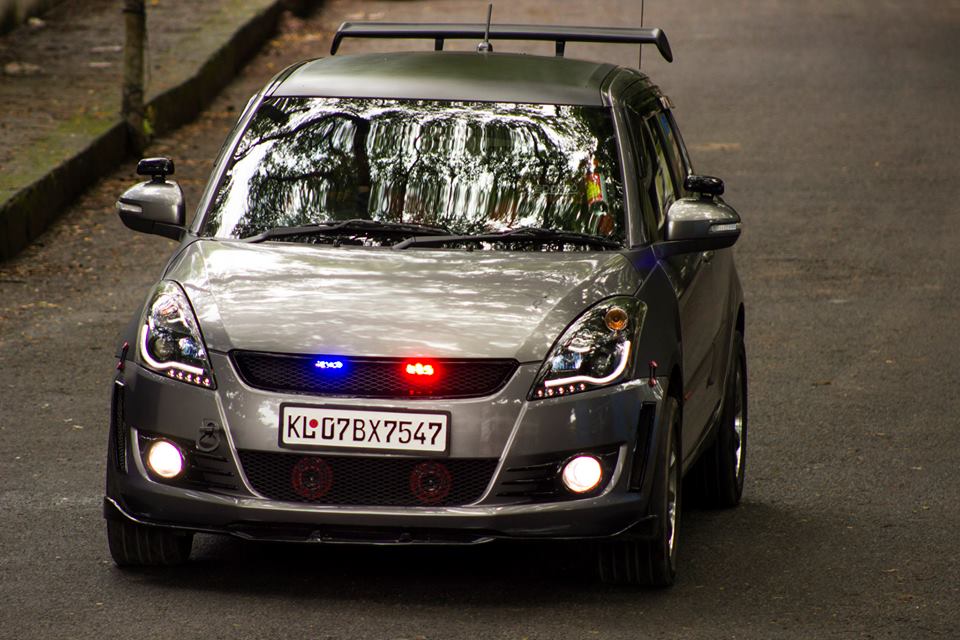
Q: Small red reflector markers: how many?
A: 2